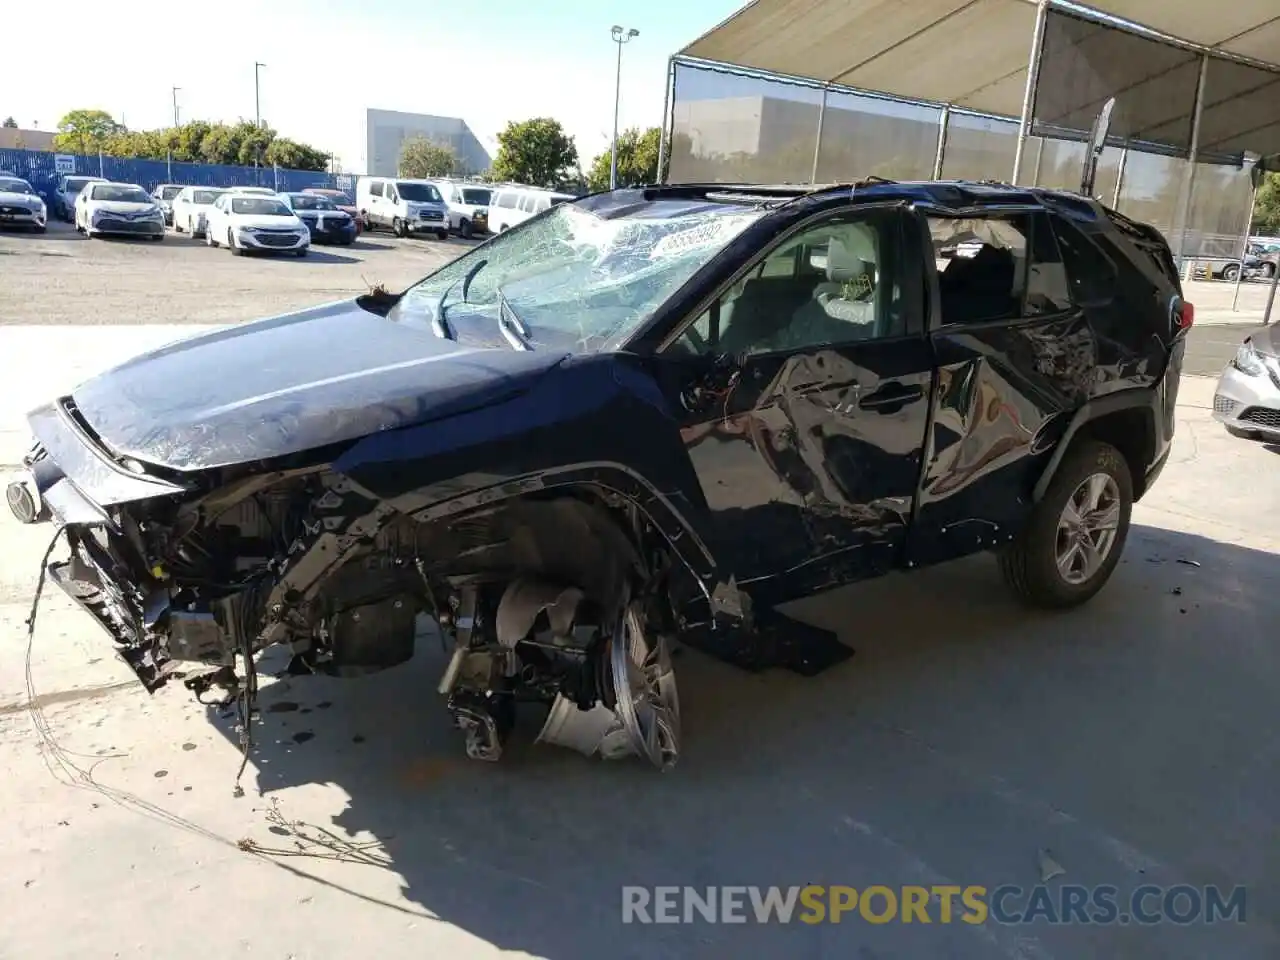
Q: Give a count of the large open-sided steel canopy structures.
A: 1